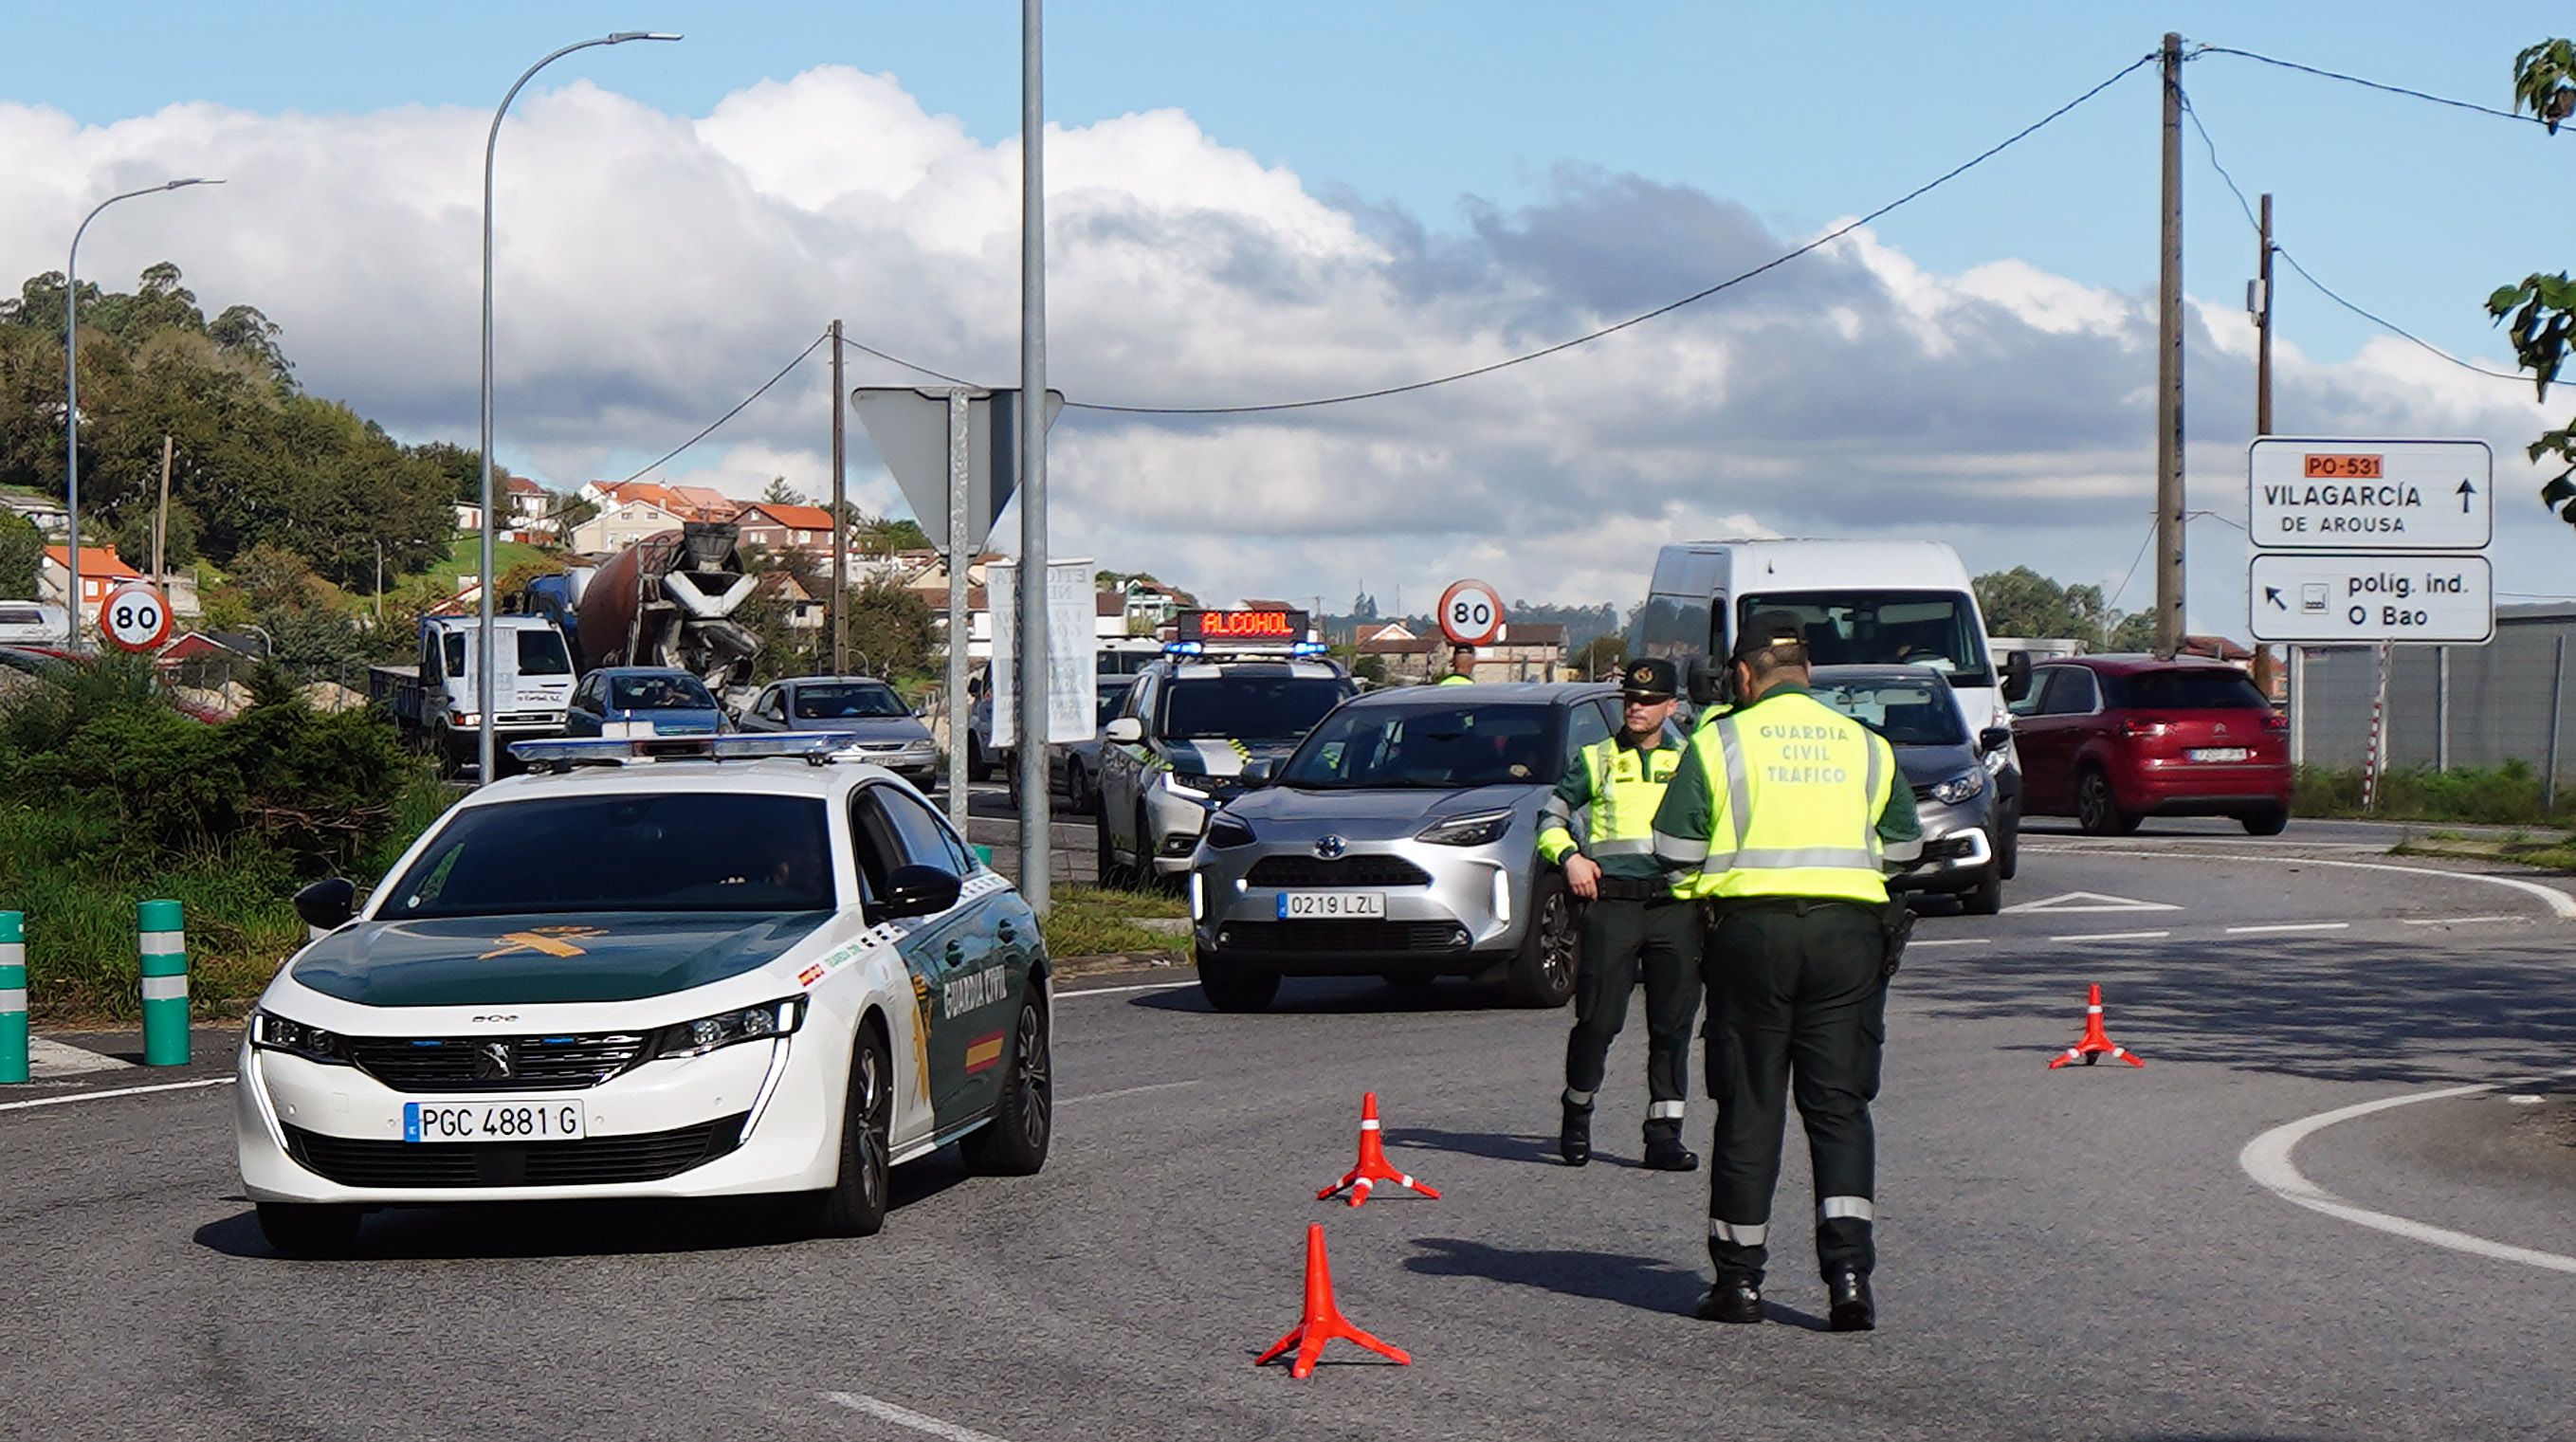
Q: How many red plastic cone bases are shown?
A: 3